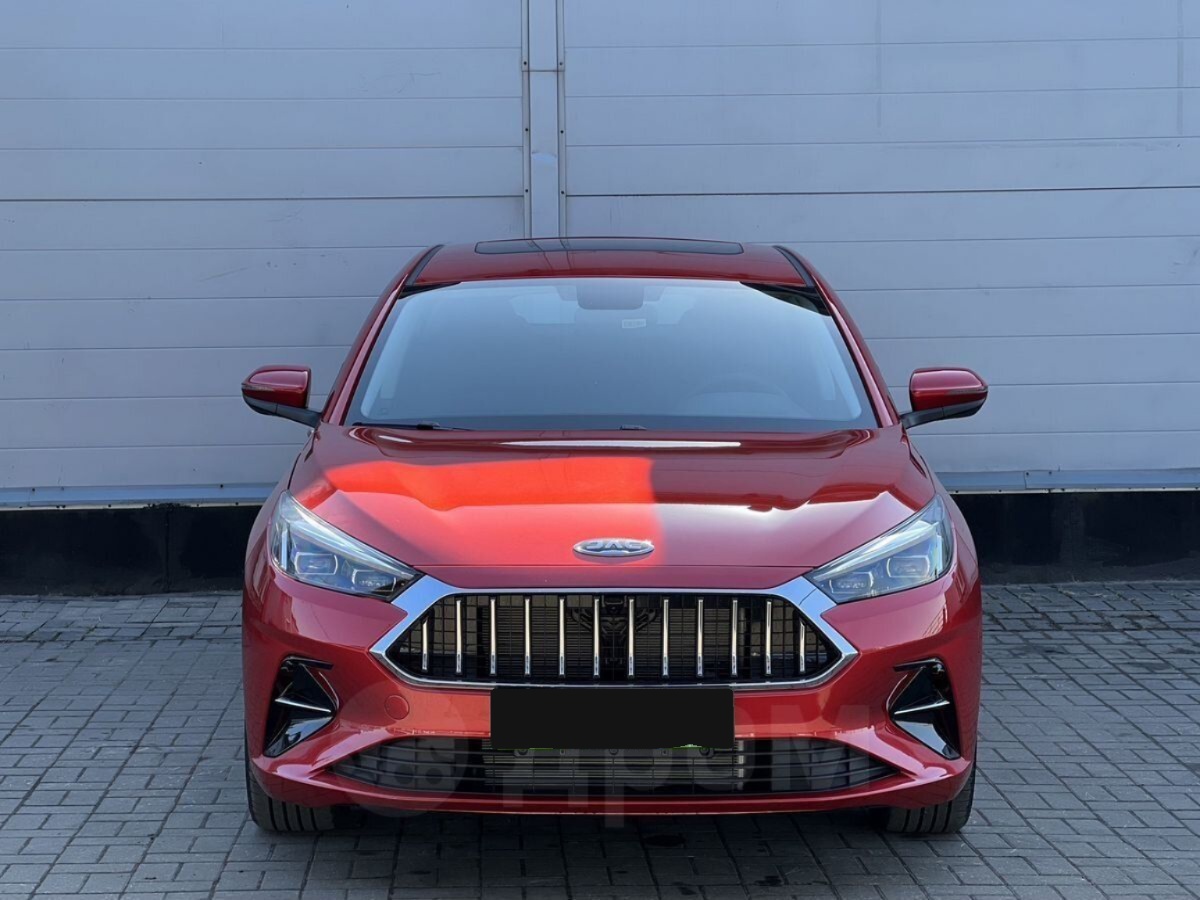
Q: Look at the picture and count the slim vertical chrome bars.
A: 12